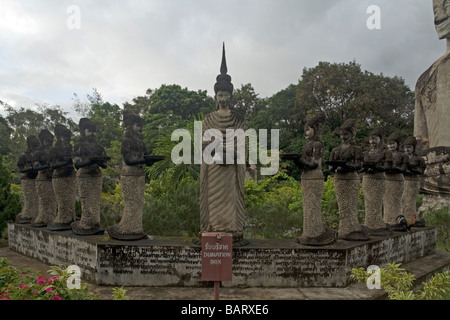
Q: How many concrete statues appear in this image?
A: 12